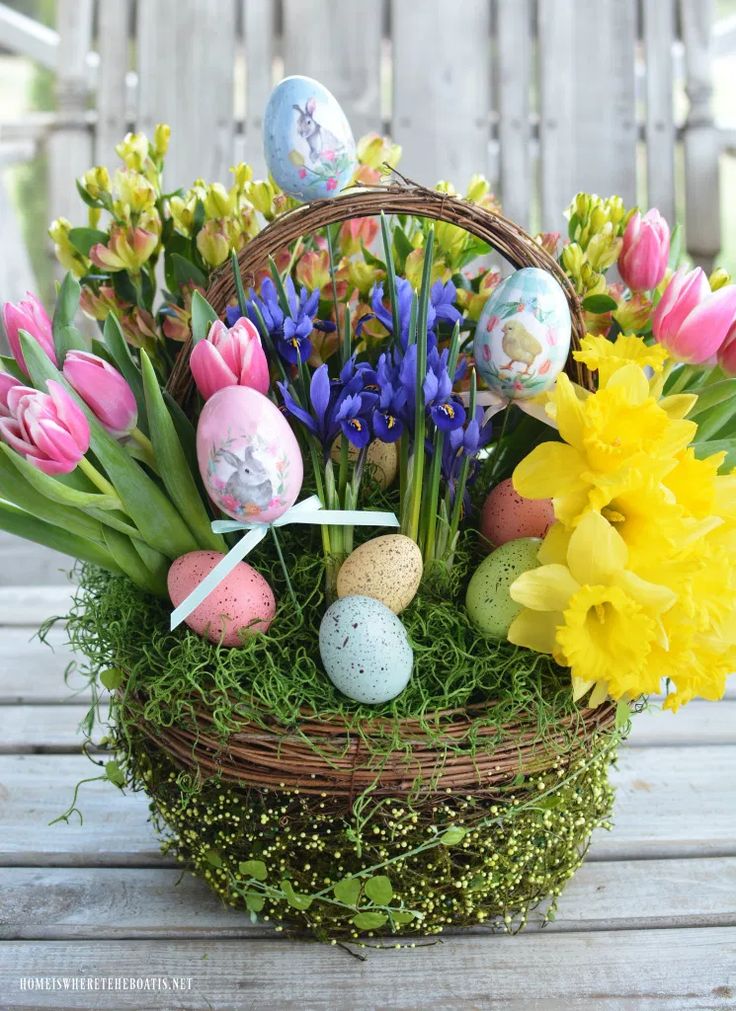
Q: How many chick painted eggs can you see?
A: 1